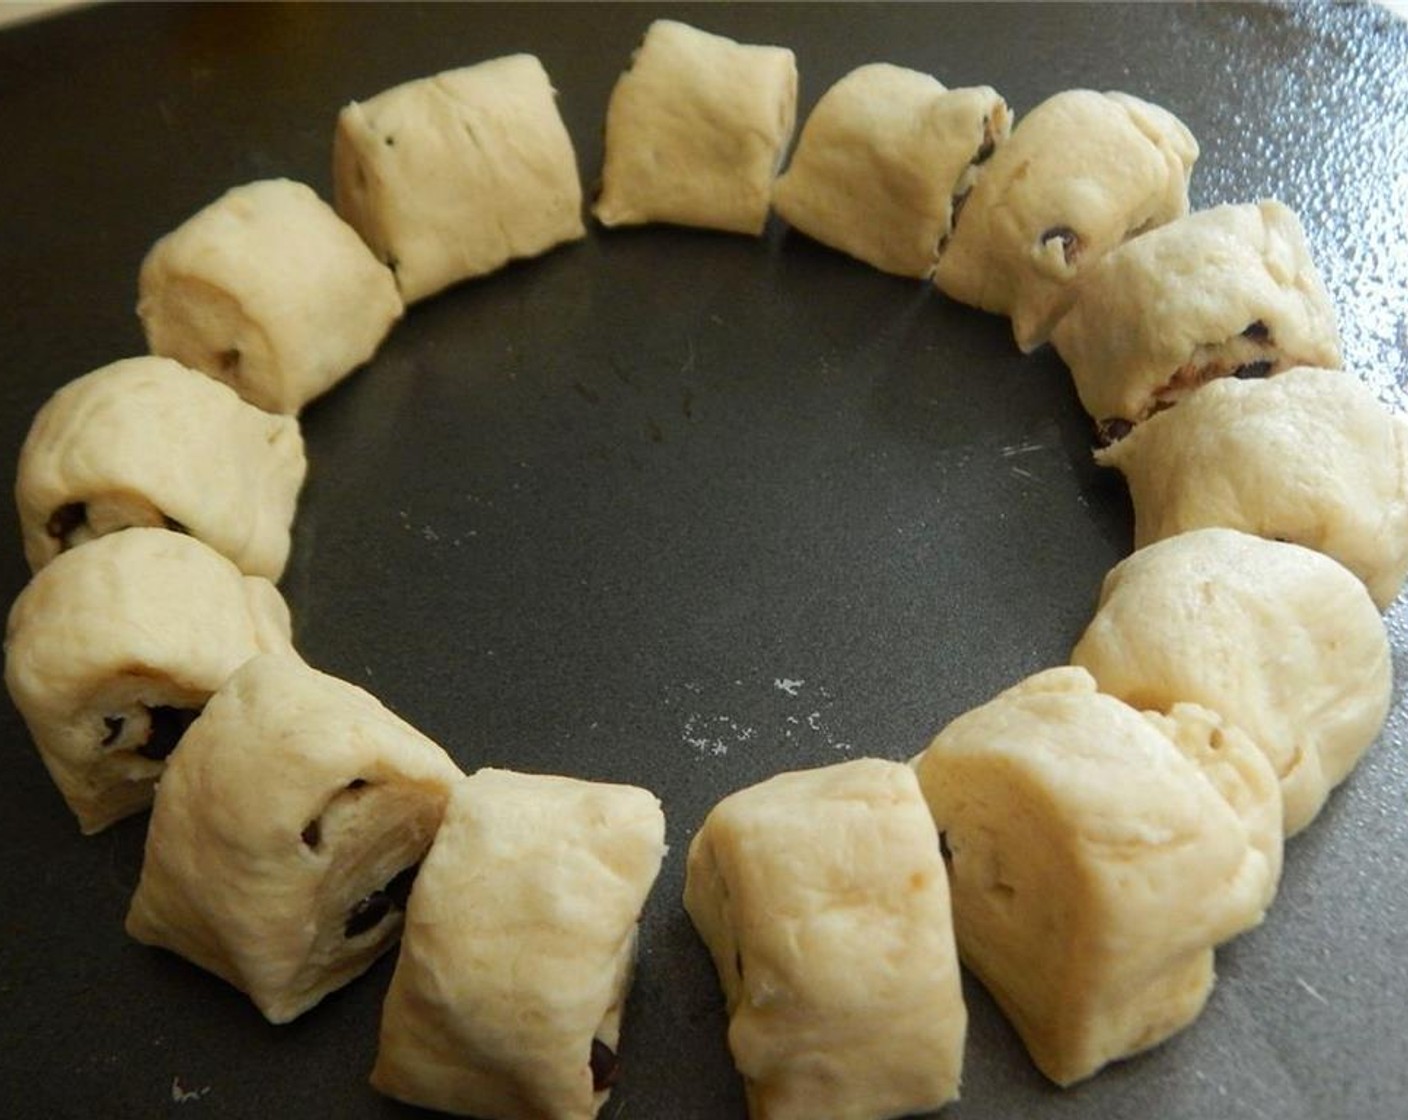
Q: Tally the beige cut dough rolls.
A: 14